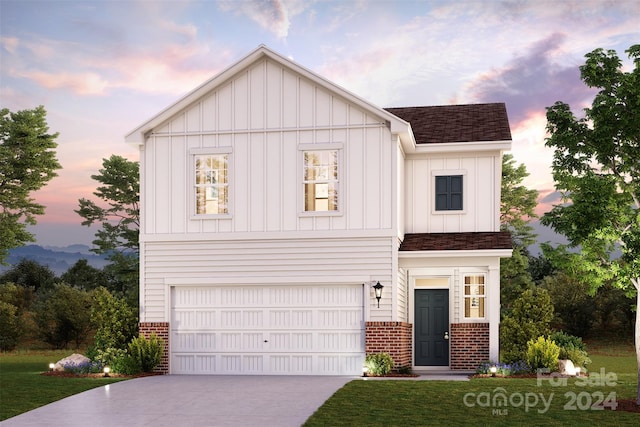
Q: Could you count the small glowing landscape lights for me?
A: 5